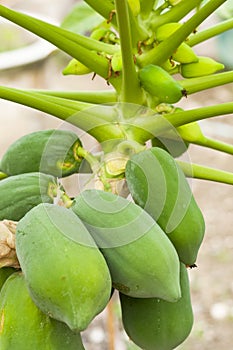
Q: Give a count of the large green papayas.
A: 7